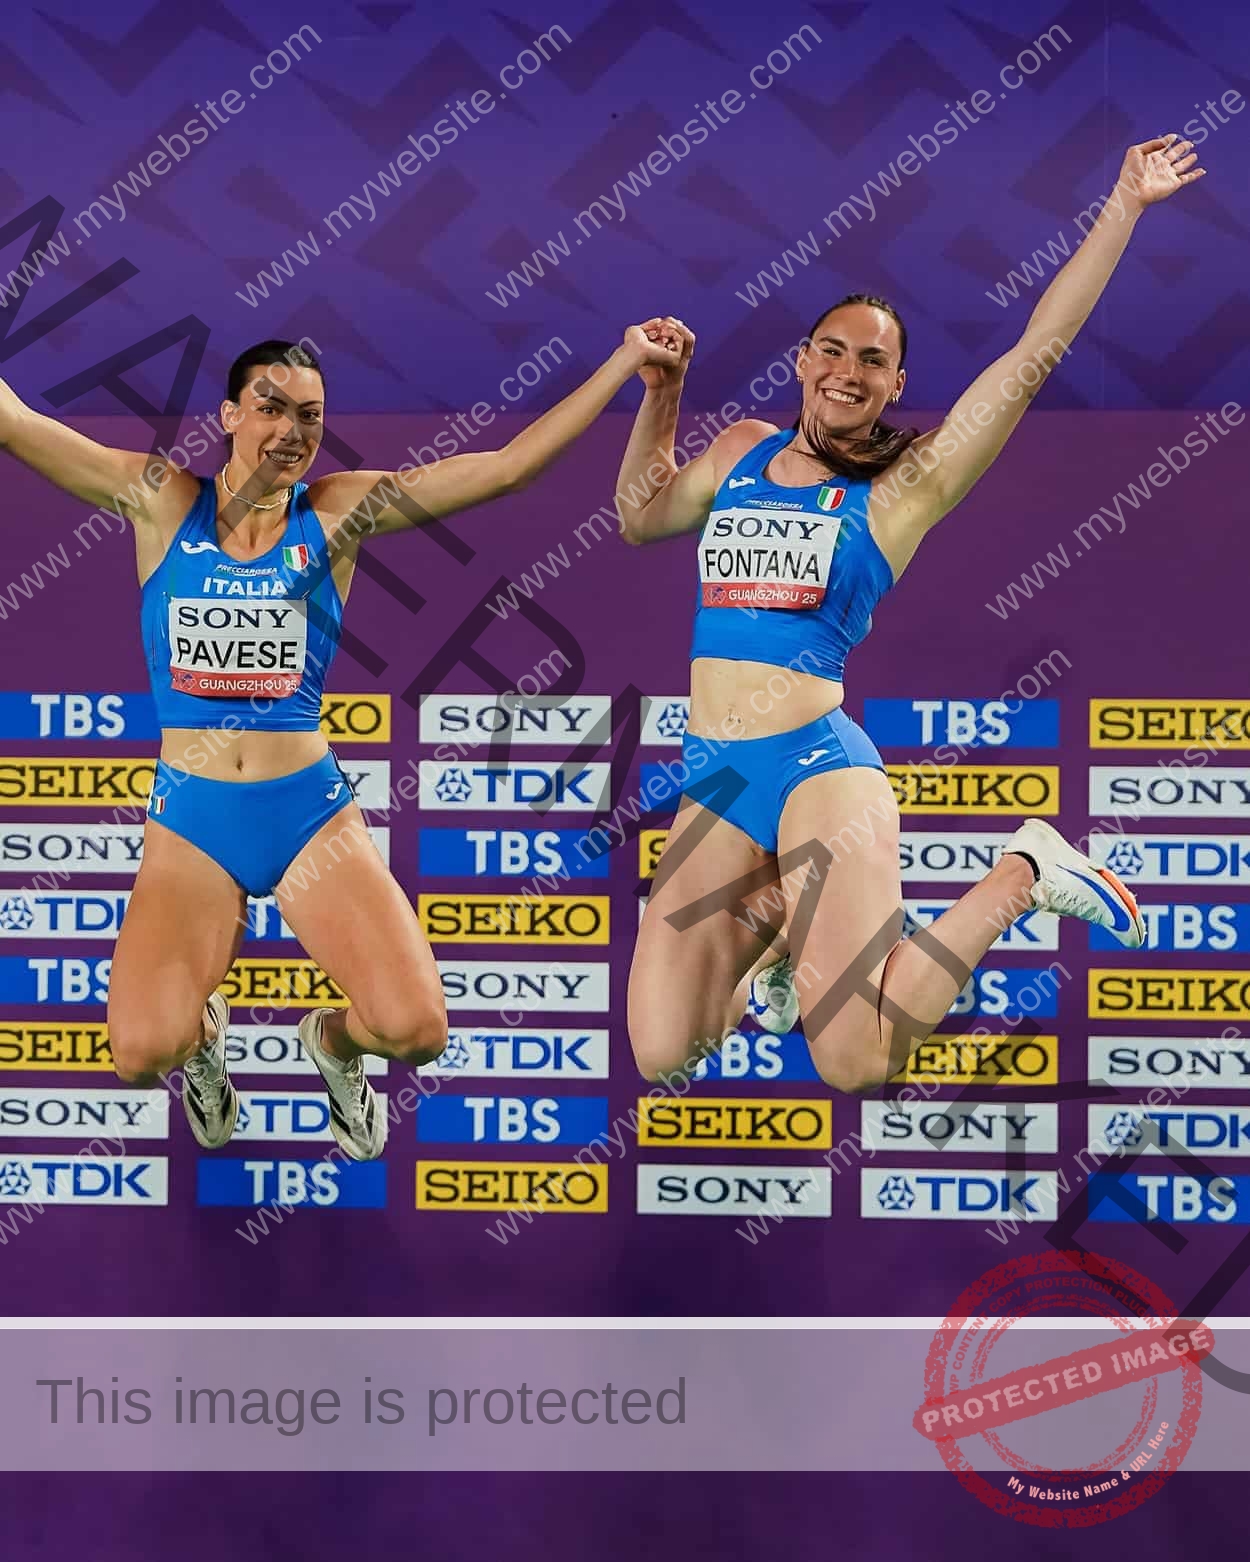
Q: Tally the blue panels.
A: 12